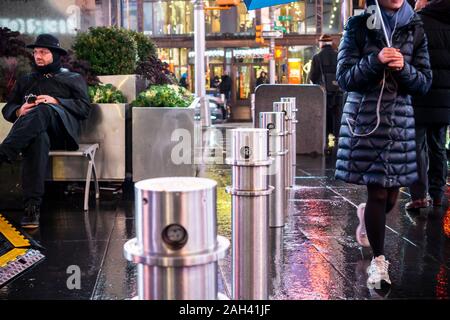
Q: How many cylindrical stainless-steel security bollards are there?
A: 5